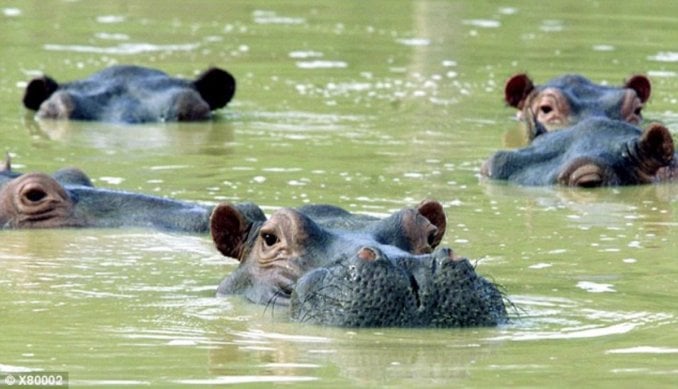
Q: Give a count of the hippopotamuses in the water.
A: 5